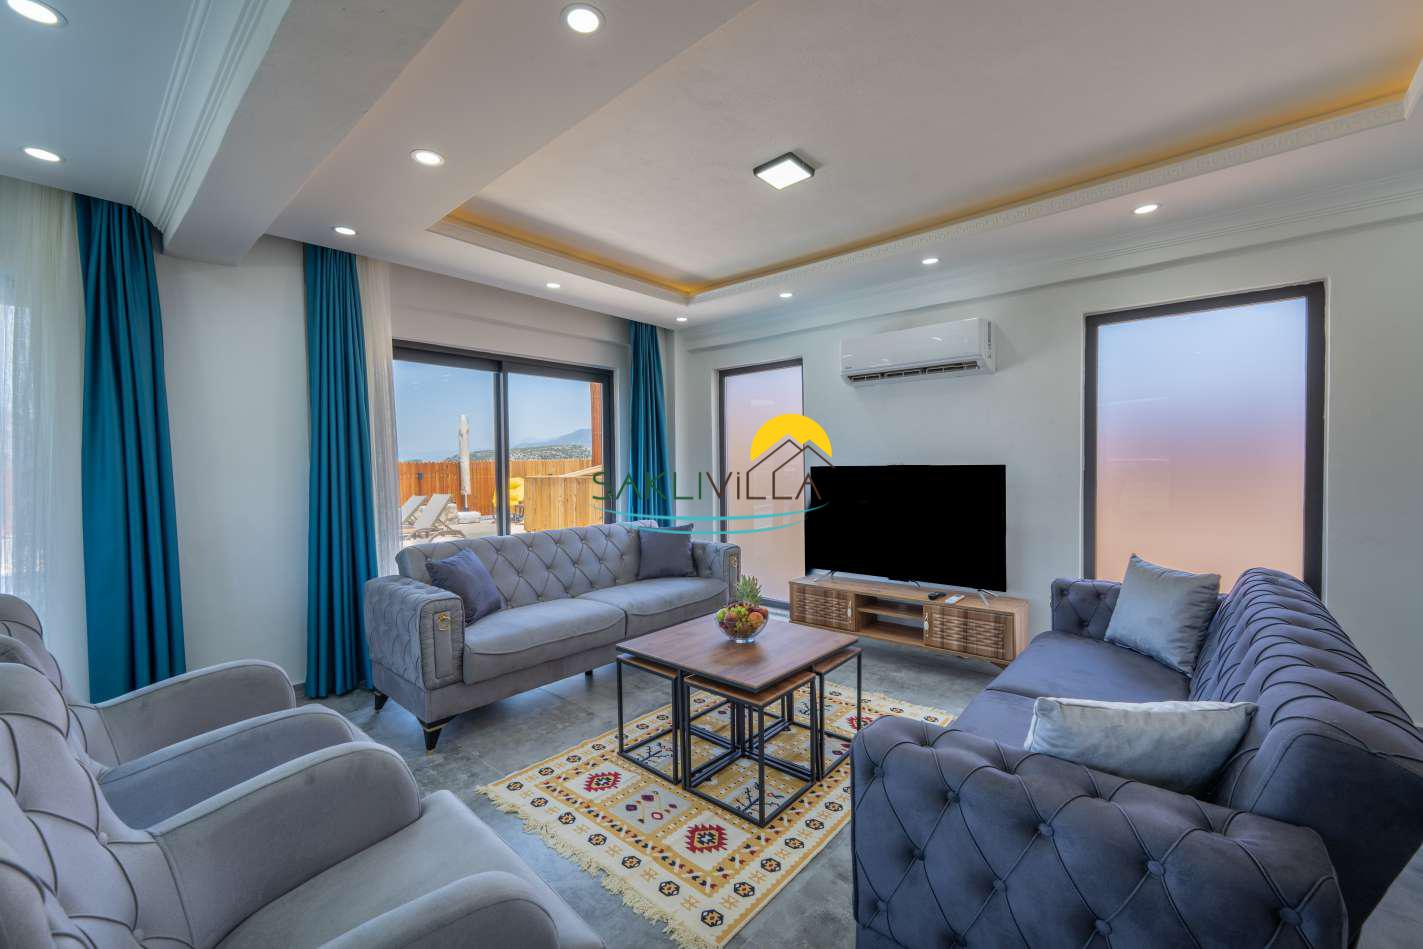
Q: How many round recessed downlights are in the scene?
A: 10